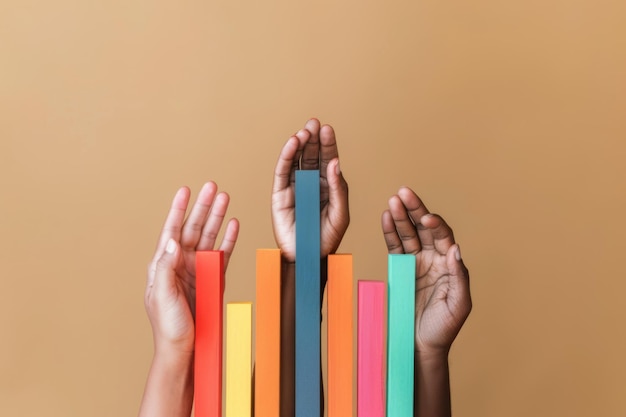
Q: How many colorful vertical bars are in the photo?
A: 7